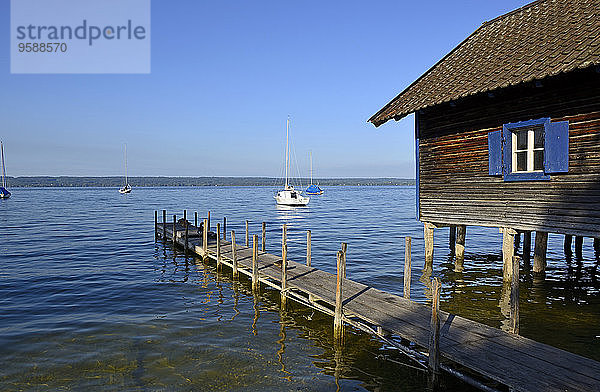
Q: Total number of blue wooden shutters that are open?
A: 2